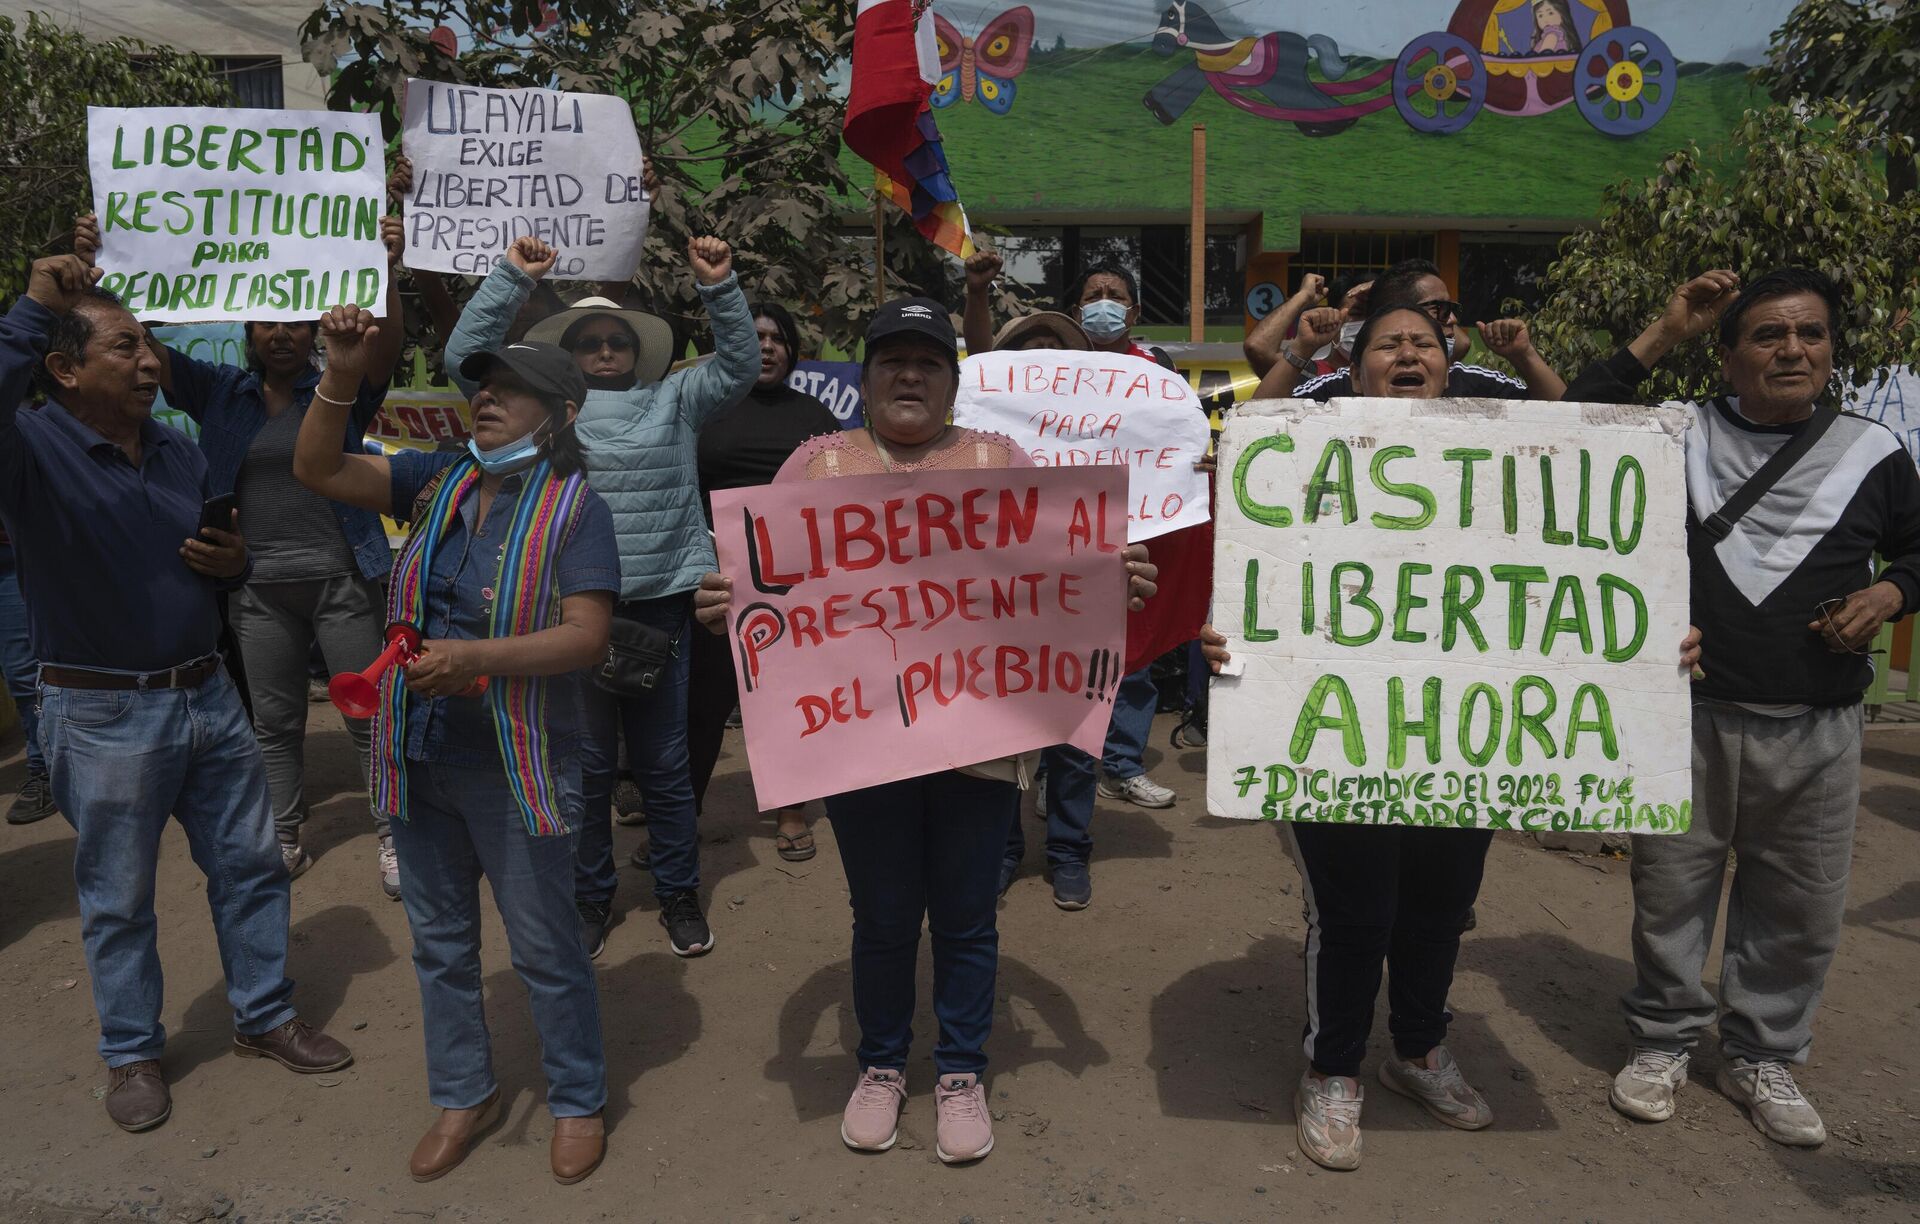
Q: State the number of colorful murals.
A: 1